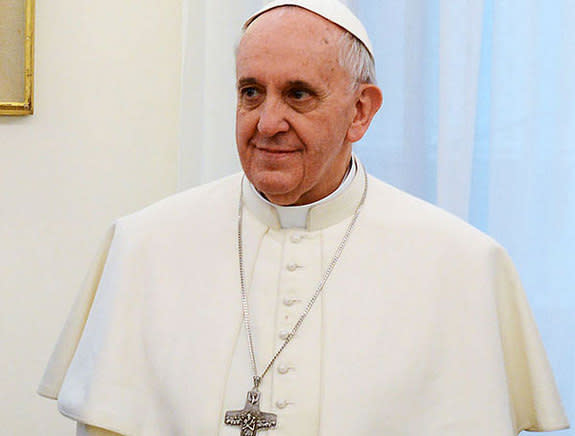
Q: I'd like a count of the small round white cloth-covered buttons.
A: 6